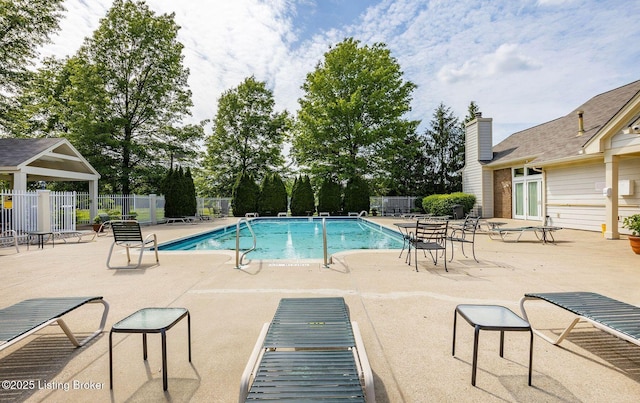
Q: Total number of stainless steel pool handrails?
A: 2